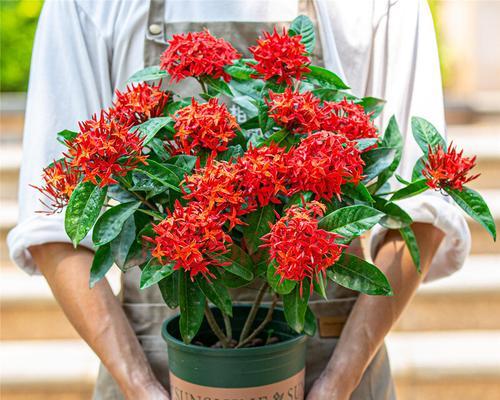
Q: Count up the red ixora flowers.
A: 14